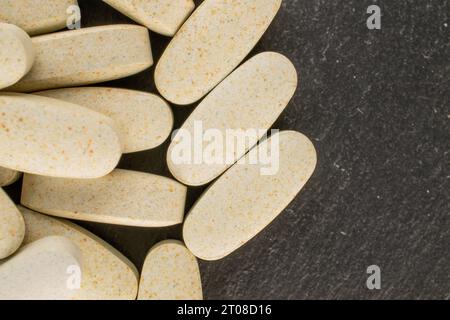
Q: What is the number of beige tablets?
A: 15